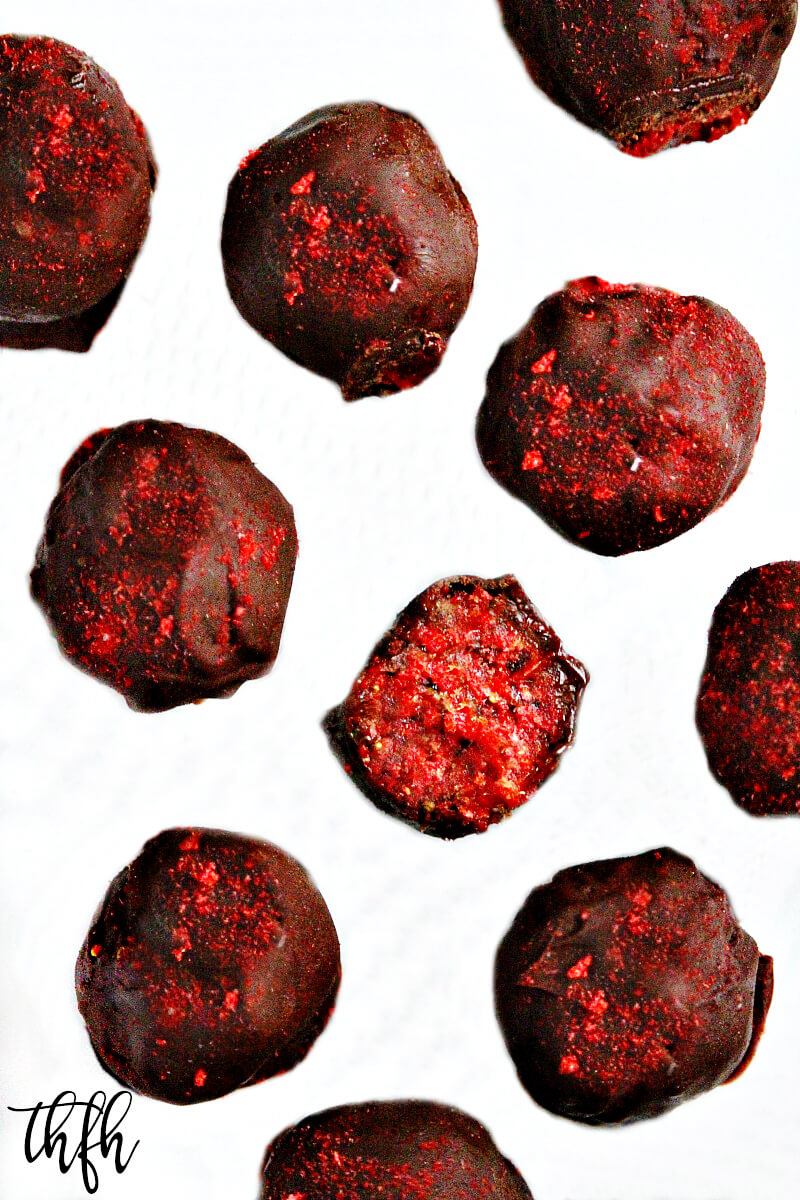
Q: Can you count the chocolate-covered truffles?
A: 10